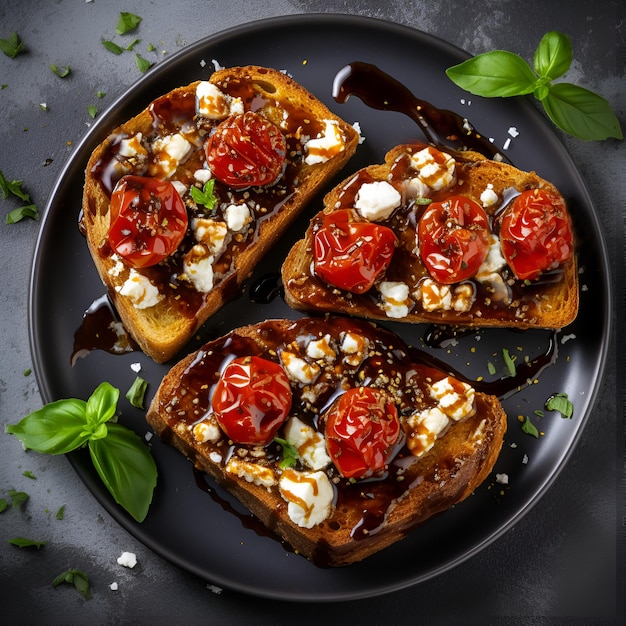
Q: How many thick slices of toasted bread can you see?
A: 3